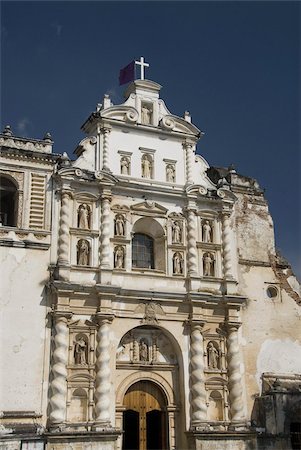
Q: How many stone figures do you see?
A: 15